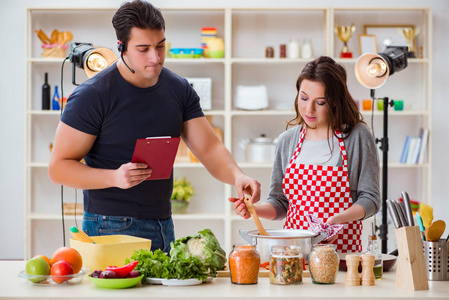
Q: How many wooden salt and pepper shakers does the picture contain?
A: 2